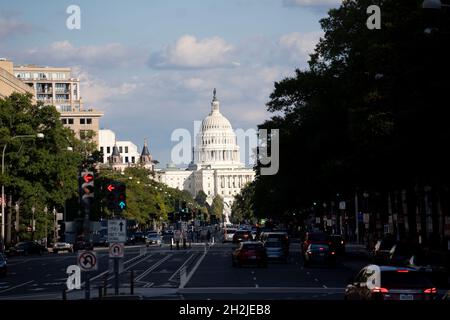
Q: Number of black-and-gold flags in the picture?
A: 0